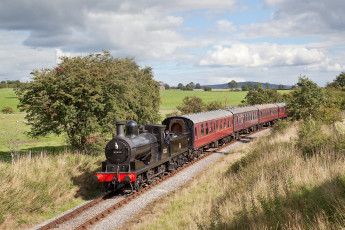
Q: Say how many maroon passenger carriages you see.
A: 4